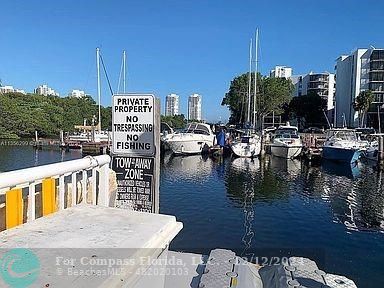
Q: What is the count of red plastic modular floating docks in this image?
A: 0